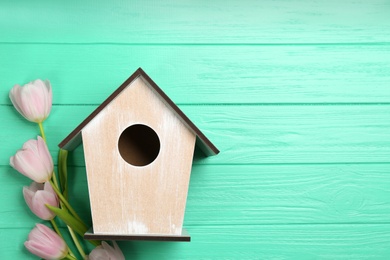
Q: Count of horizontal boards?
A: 5